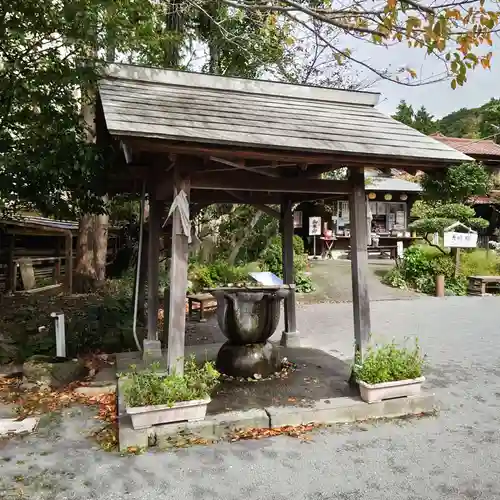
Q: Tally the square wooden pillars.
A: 4